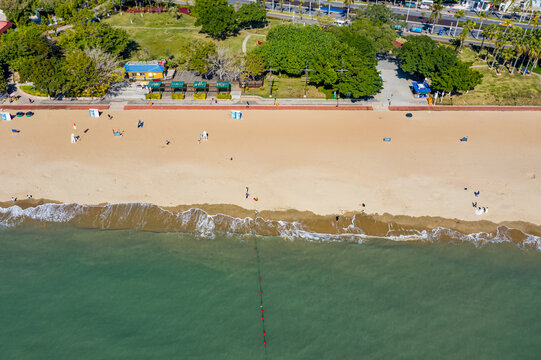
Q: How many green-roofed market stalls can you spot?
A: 4